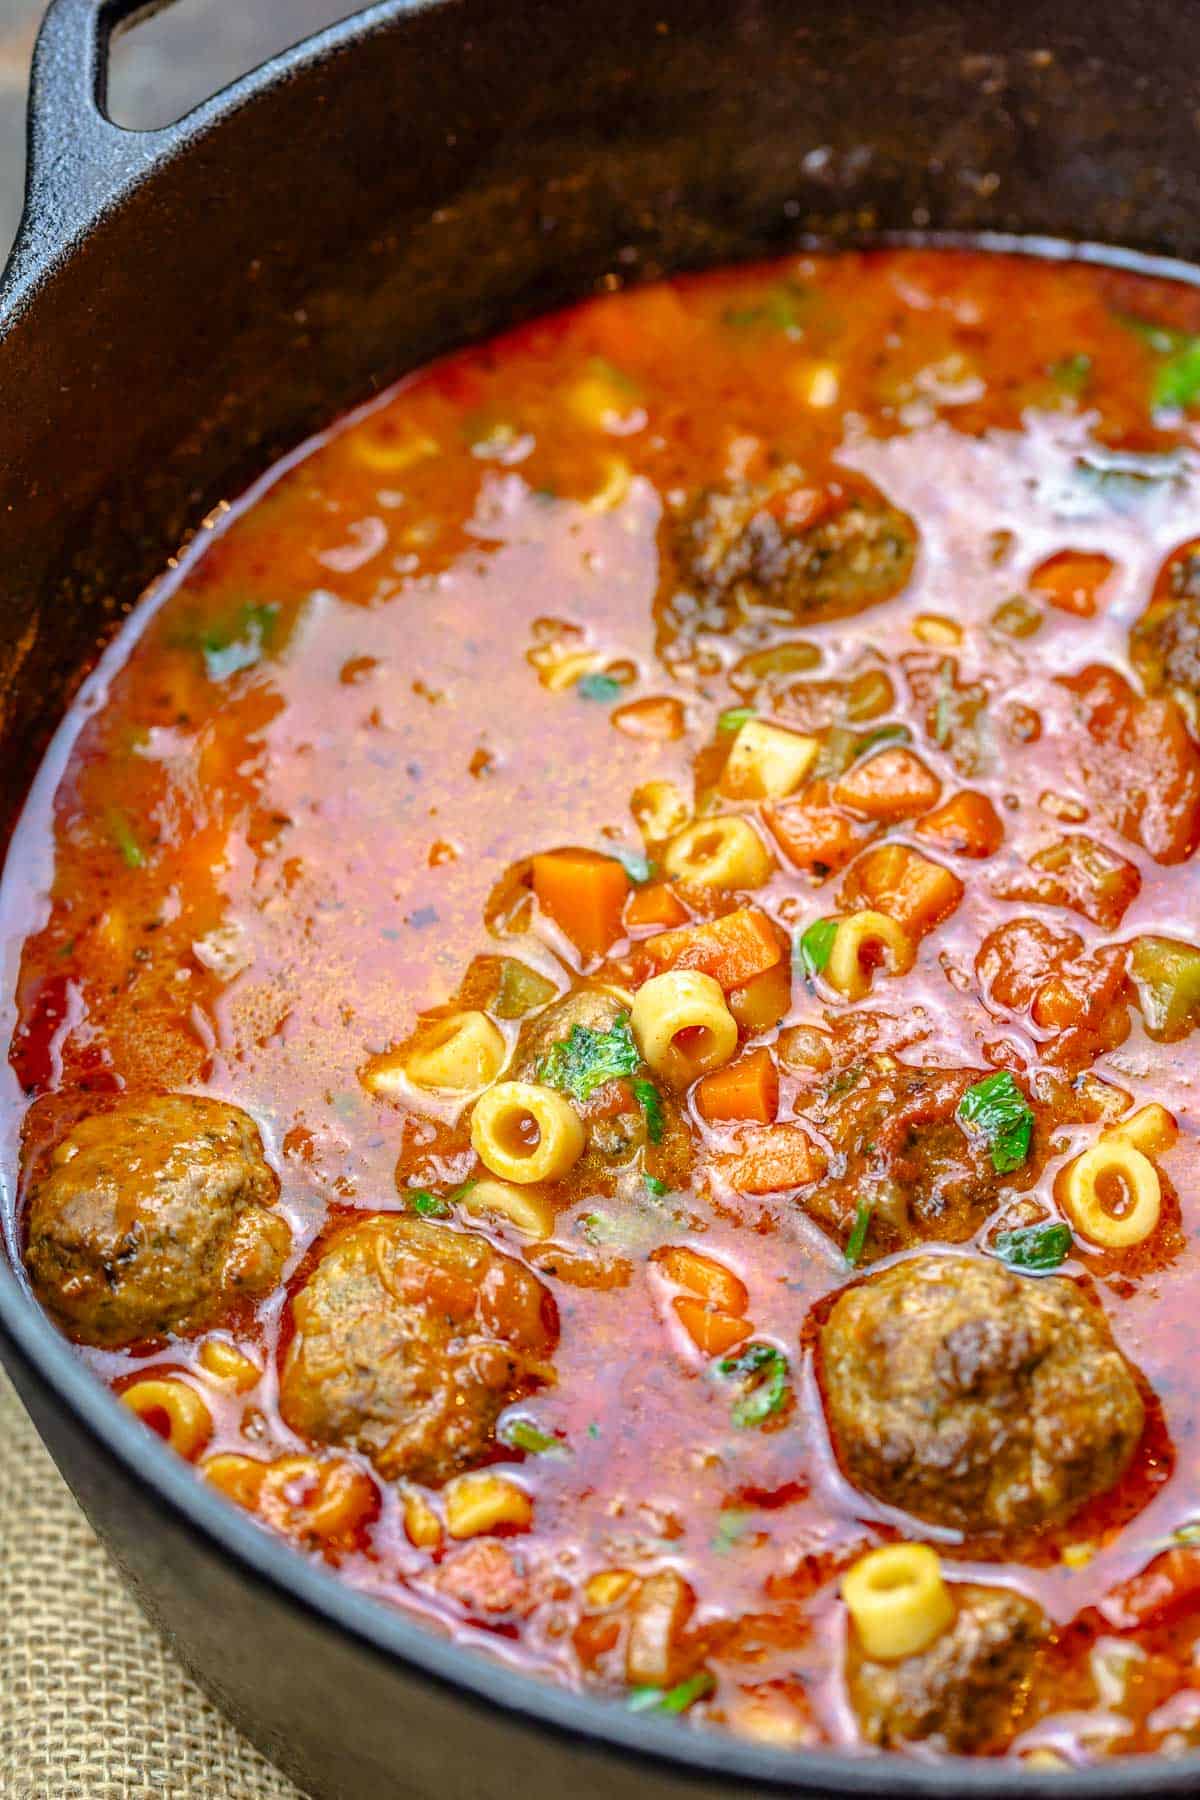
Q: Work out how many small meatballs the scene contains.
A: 8